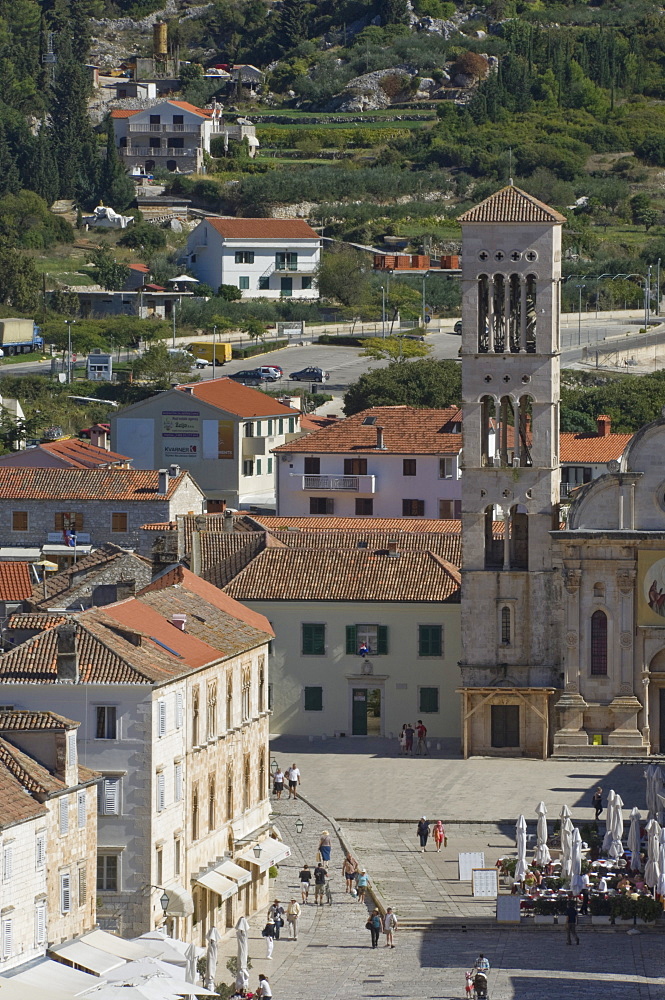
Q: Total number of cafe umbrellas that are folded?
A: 15